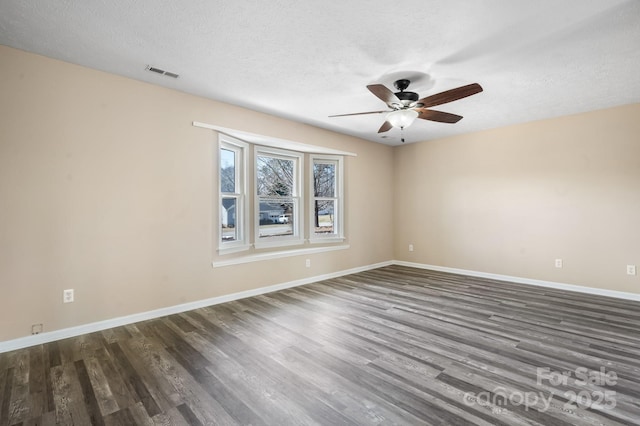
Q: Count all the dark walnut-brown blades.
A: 5